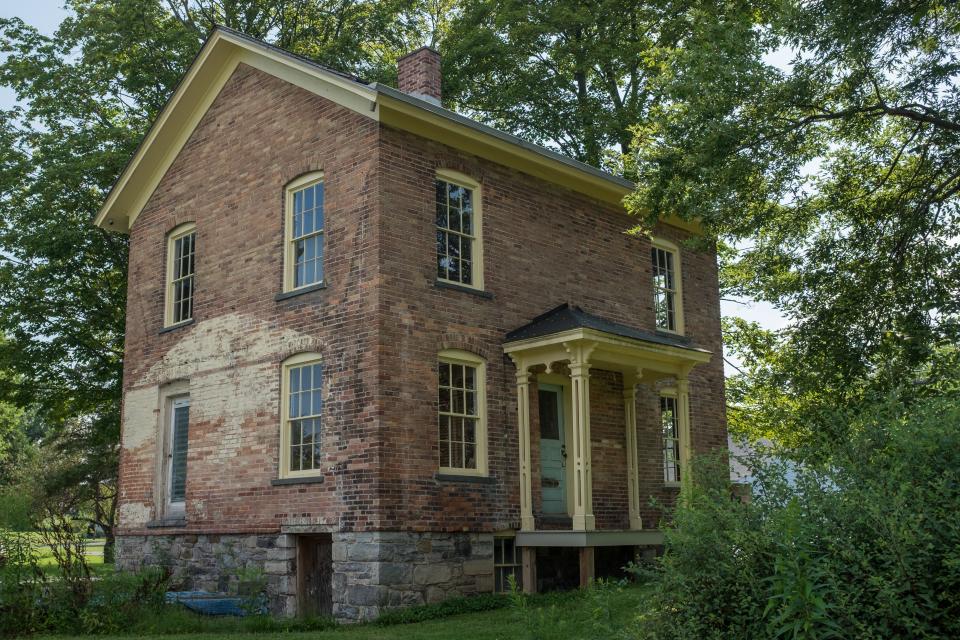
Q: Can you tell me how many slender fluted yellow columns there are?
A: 4